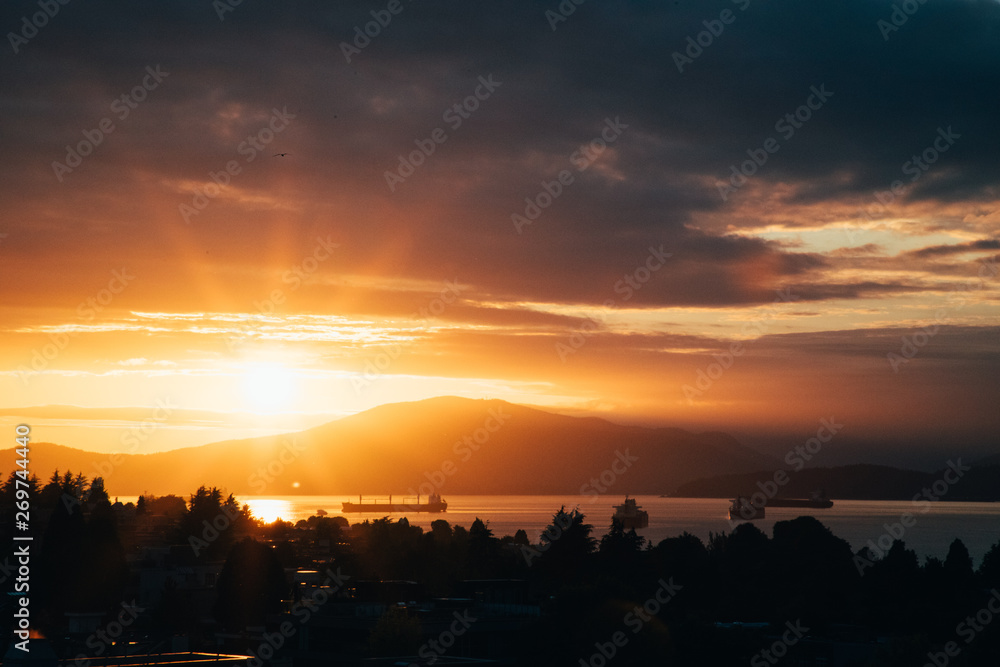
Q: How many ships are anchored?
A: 4